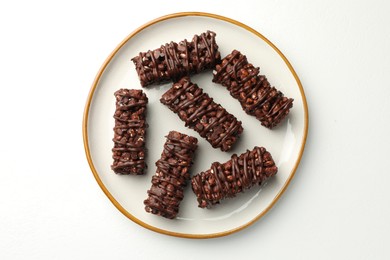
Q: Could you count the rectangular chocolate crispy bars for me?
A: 6